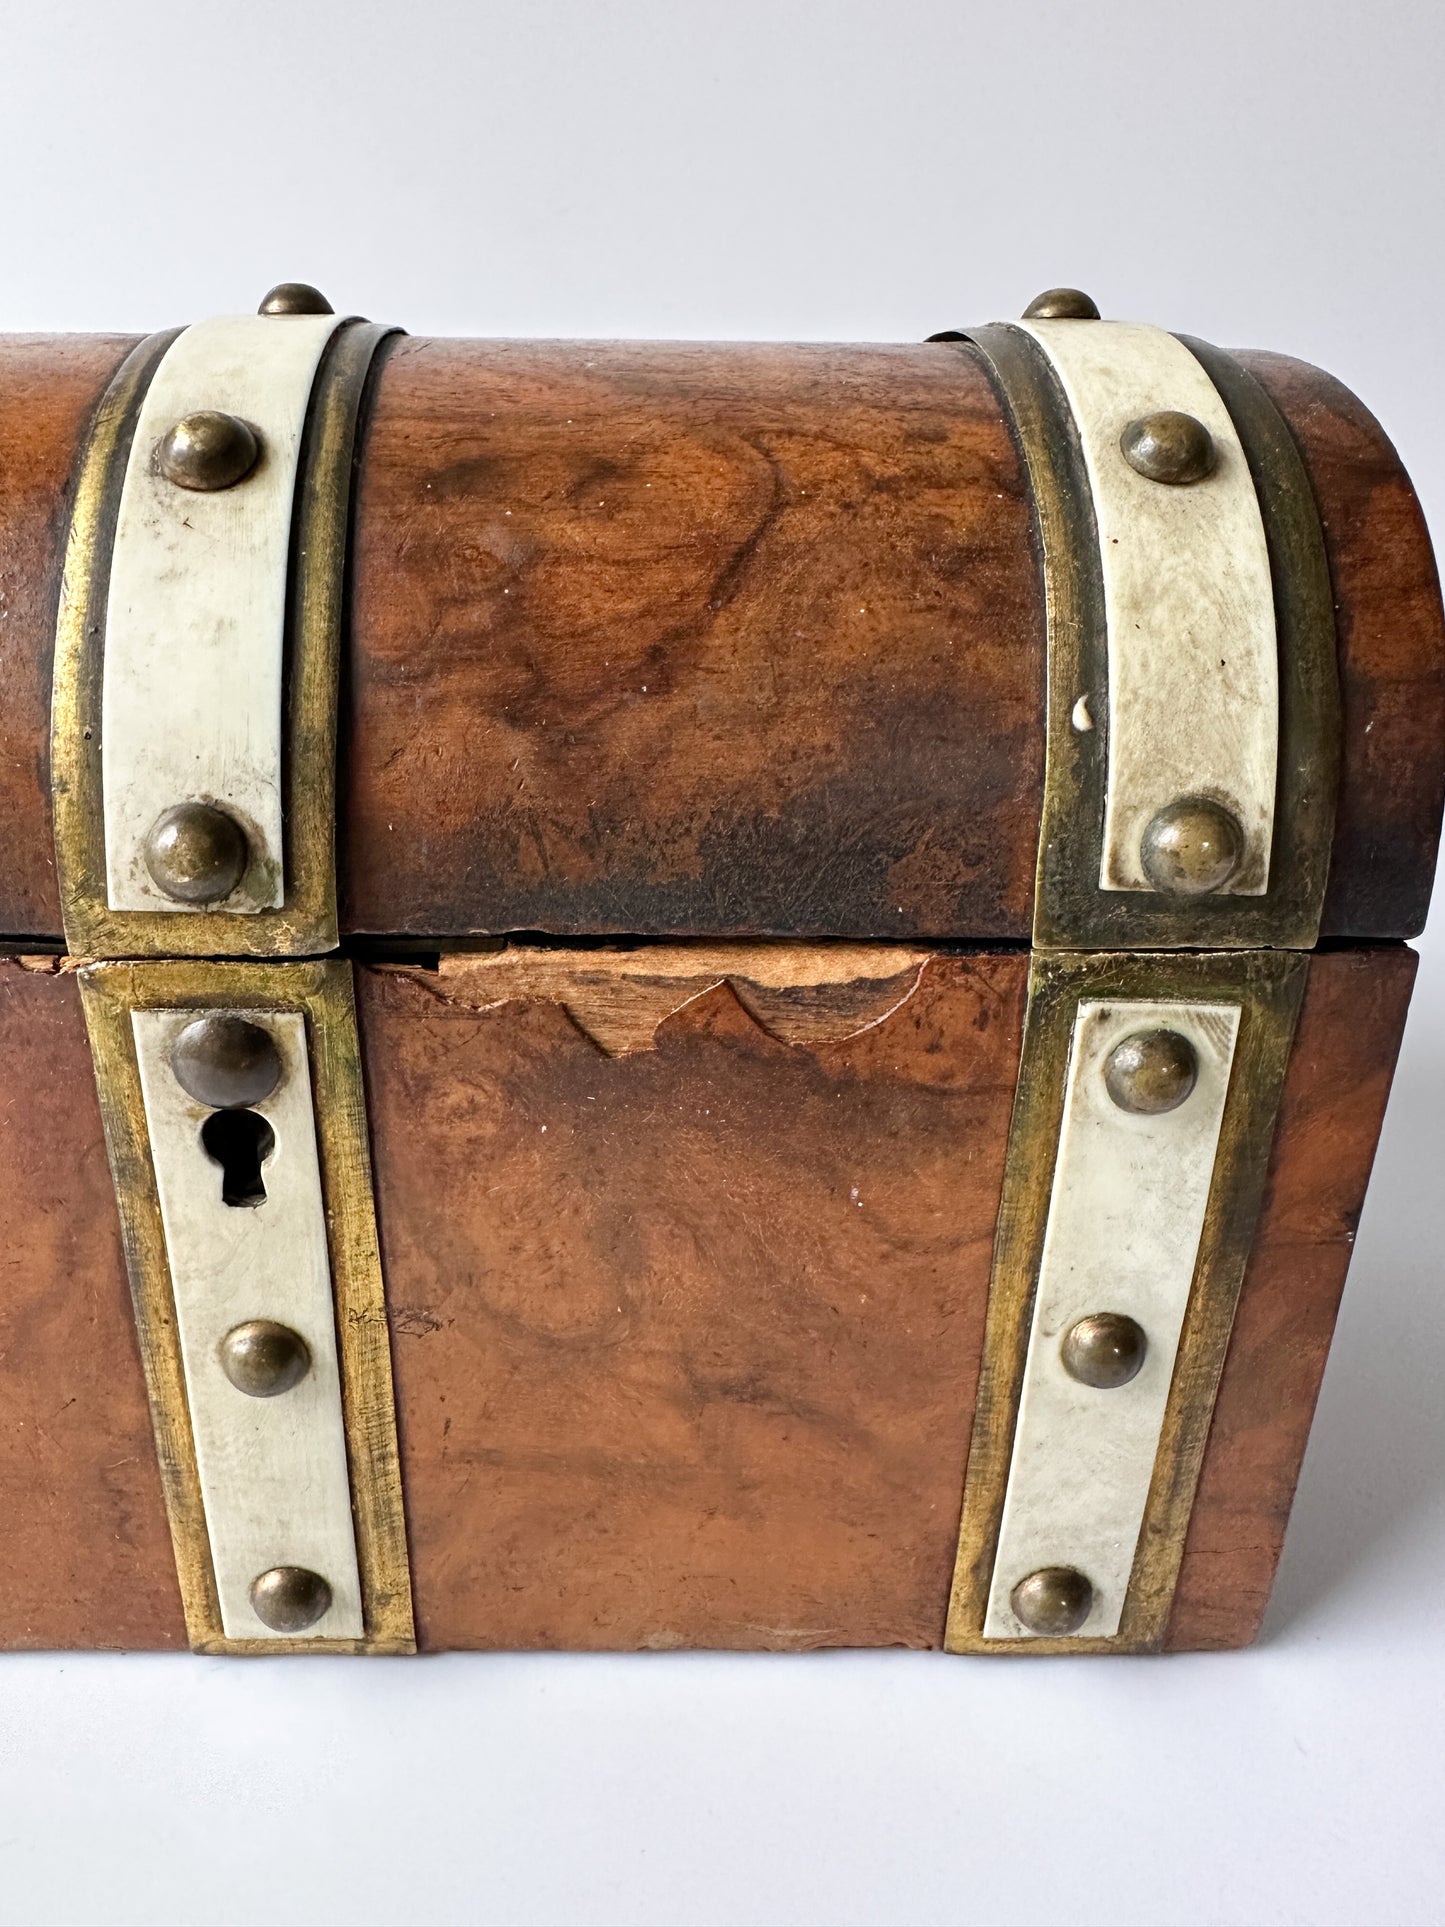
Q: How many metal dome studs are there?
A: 12